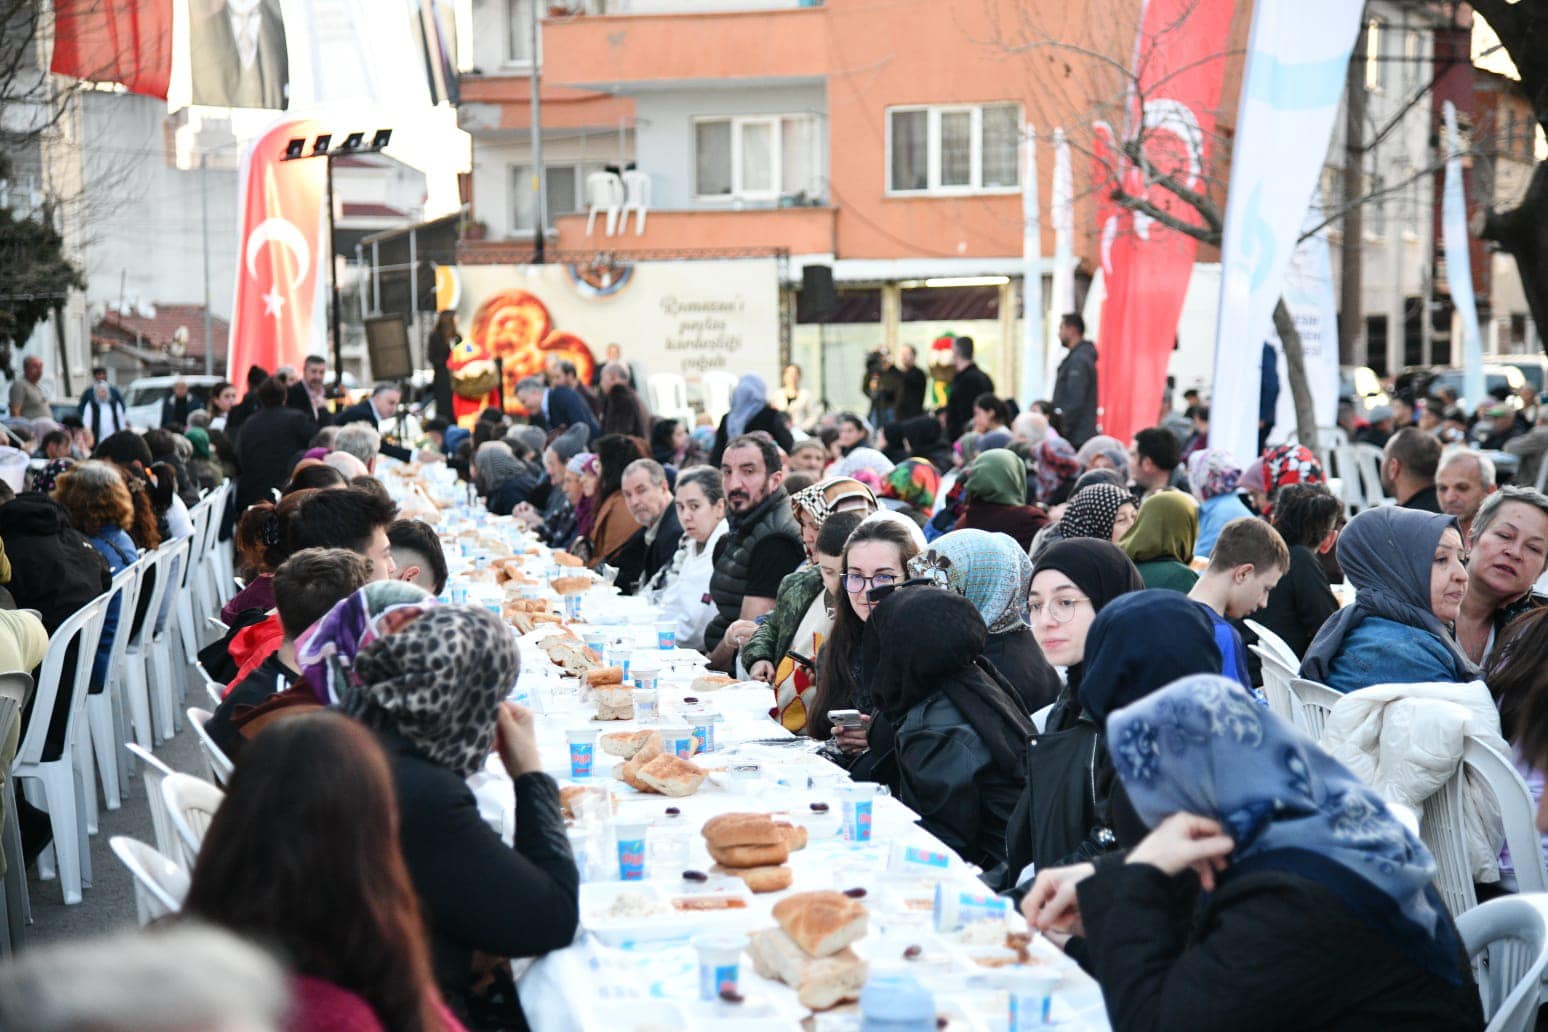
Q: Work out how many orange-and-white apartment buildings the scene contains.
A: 1